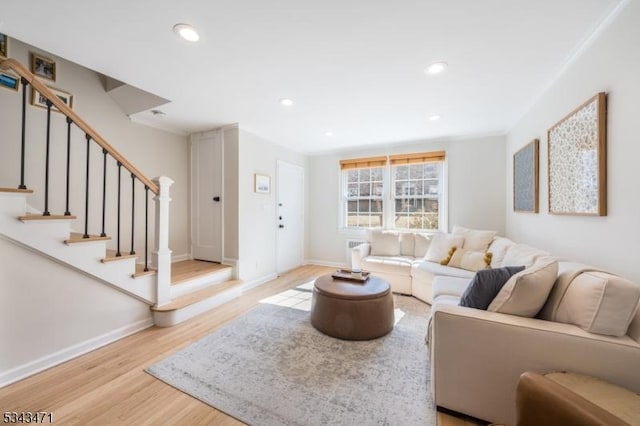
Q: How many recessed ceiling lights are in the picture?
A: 5